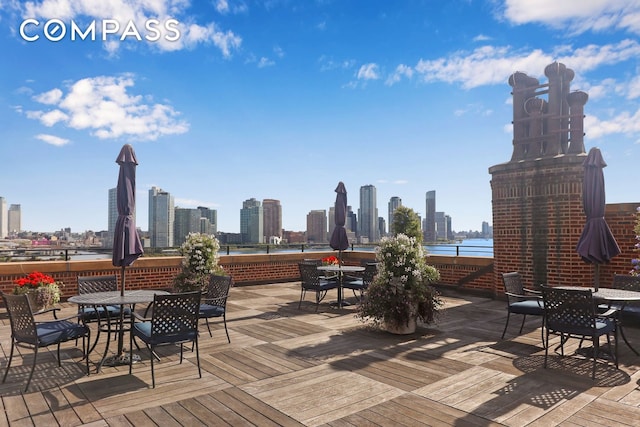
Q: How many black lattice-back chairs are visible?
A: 11